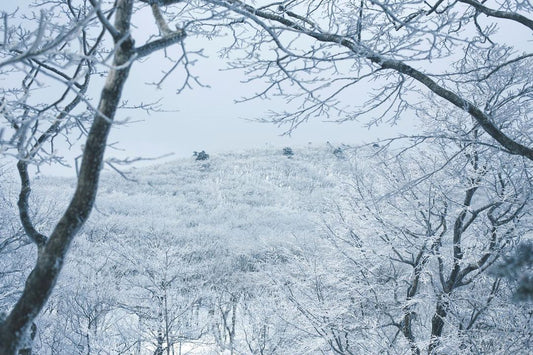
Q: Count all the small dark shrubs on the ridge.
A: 3